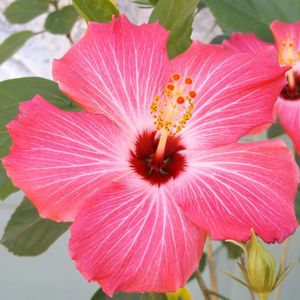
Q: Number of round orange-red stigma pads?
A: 5